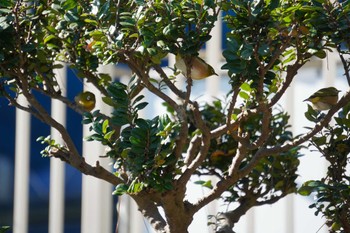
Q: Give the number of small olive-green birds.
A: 3